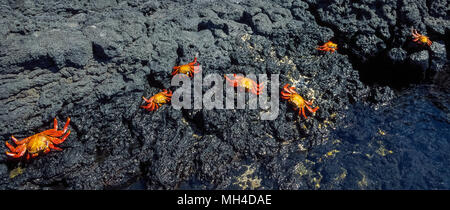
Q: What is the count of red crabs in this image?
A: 7